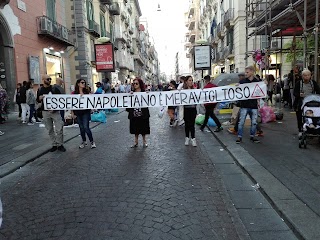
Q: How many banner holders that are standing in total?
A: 5